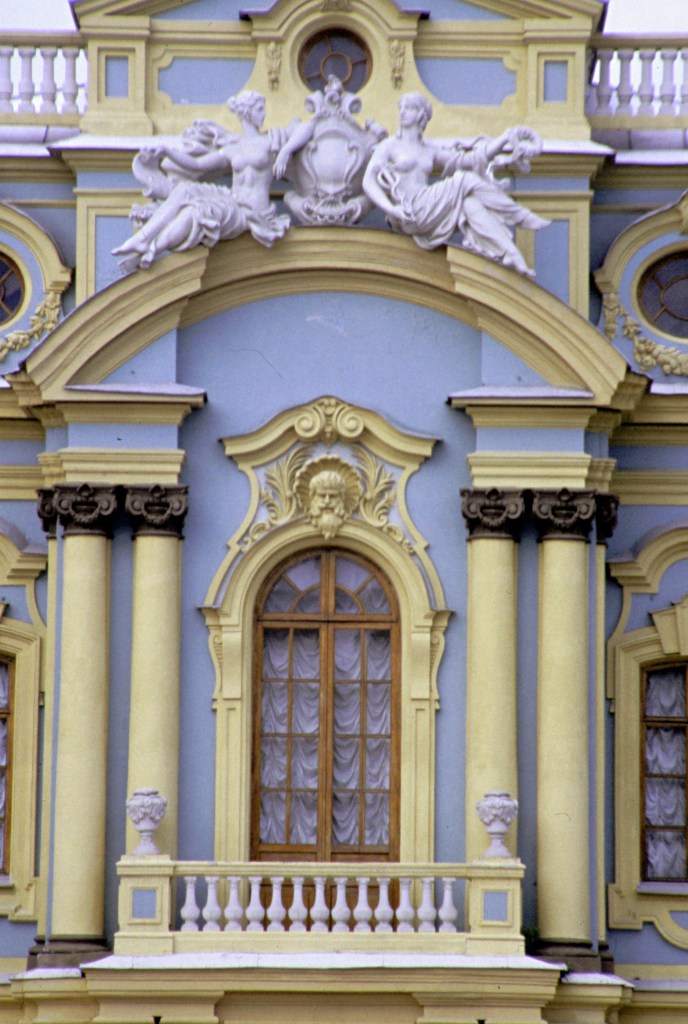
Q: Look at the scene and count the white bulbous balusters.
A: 13